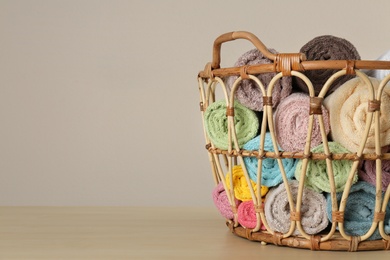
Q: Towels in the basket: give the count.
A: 14